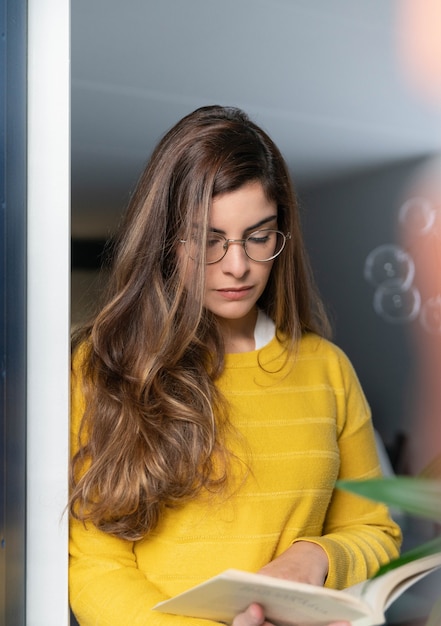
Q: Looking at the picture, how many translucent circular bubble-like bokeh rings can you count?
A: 4